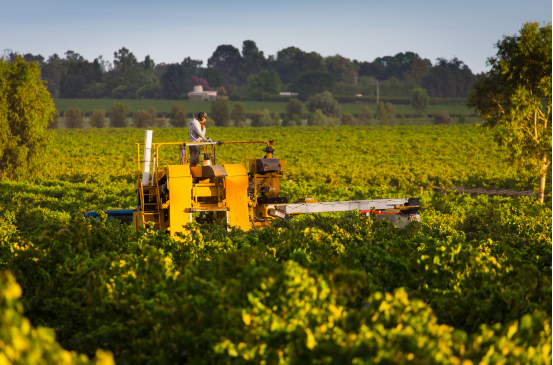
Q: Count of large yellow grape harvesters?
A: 1